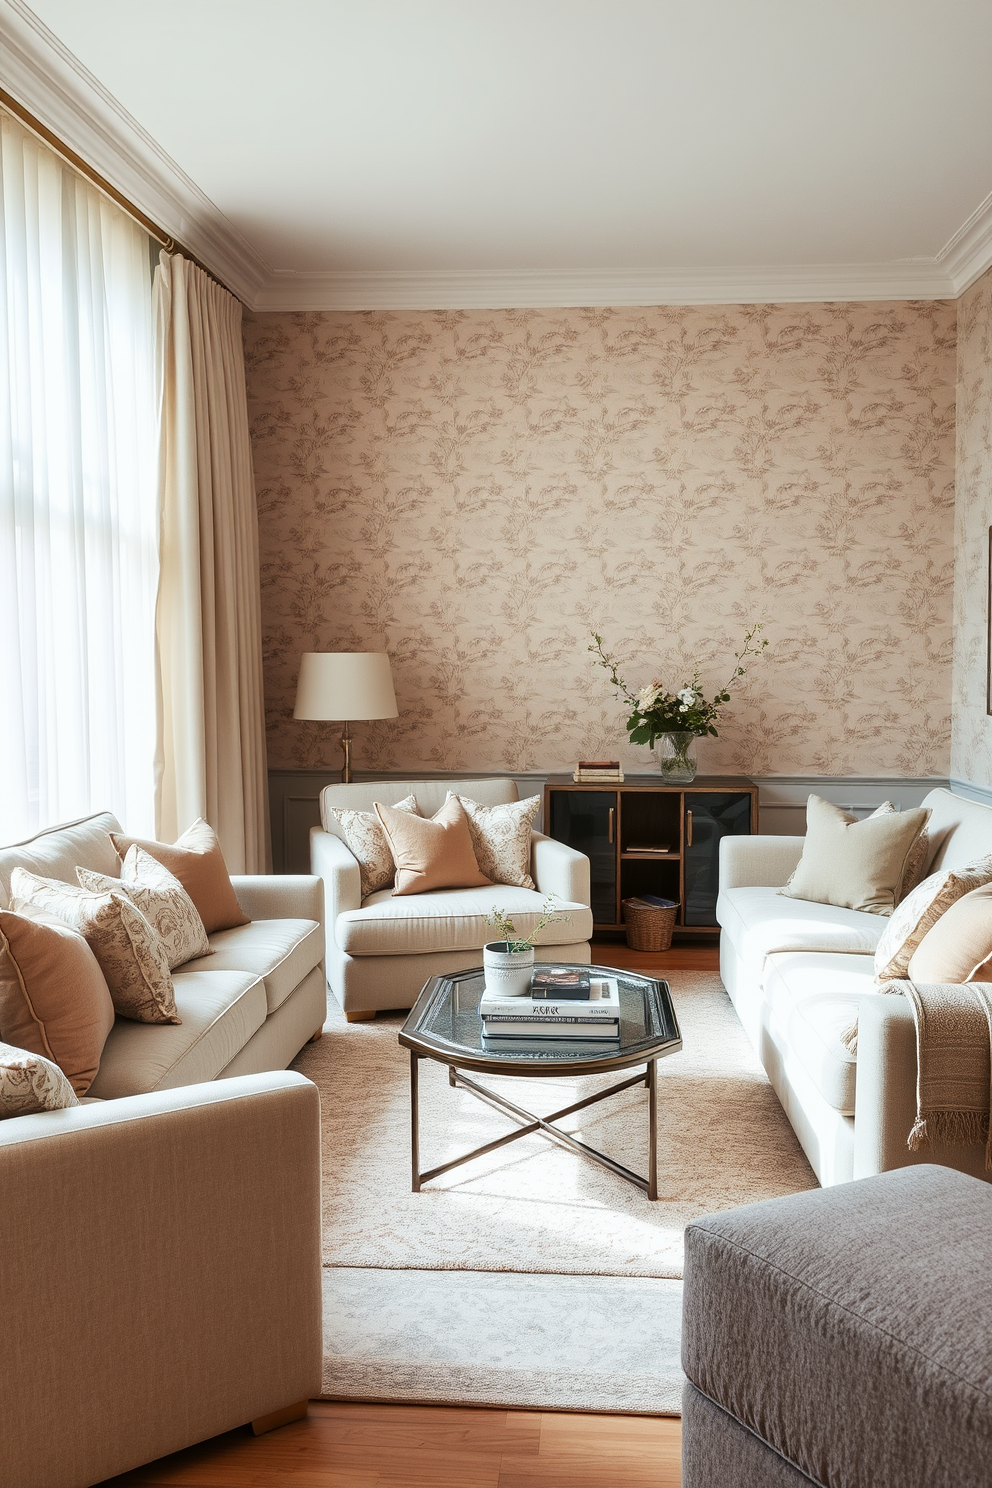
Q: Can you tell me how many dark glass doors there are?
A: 2